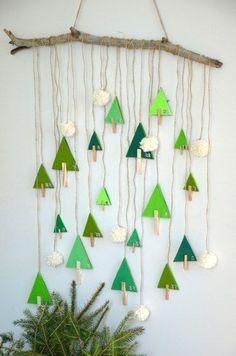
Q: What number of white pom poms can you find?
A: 8